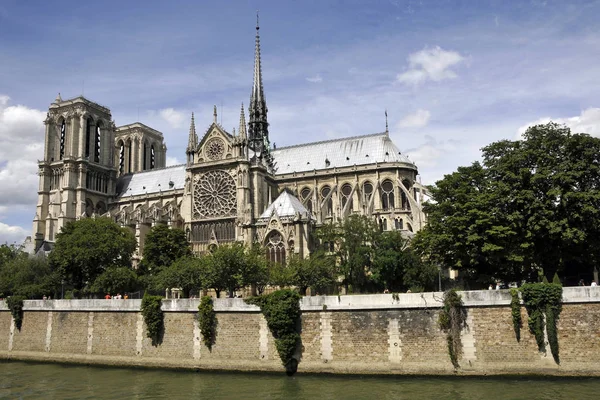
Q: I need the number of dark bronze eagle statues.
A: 0